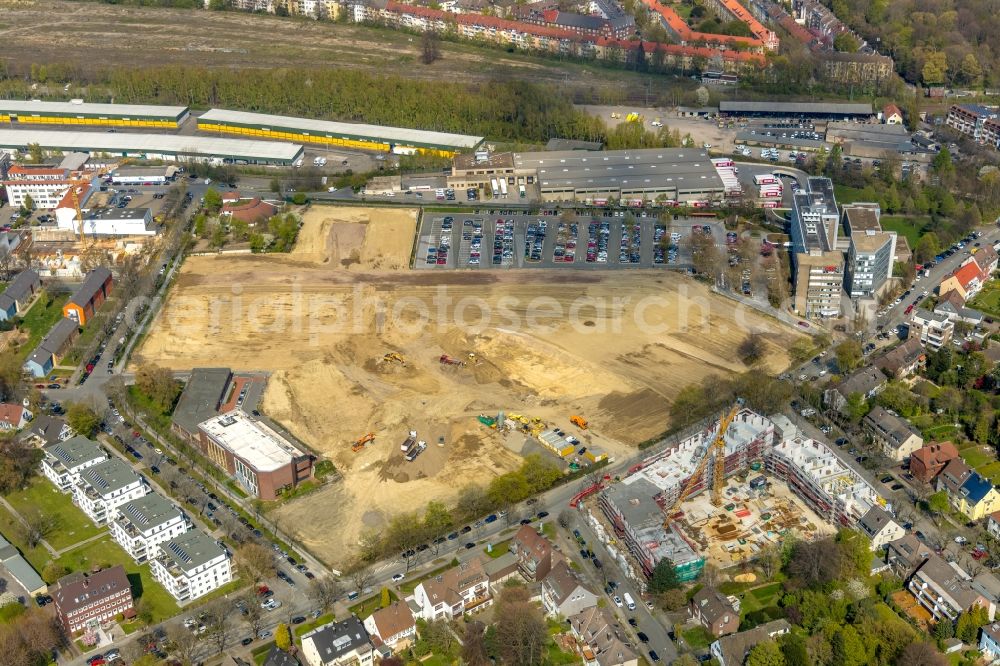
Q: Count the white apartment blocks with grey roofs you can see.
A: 4